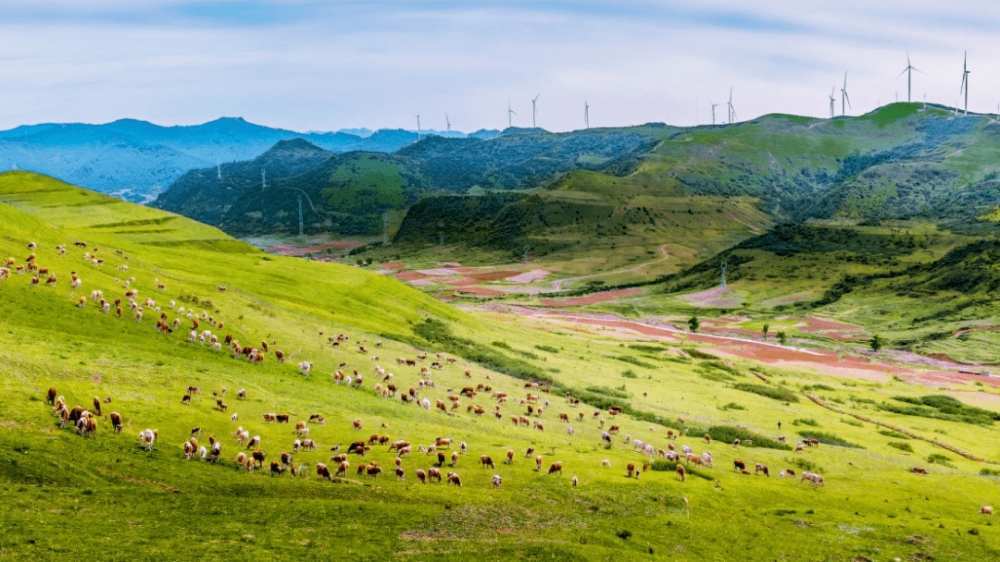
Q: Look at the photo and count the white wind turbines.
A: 11